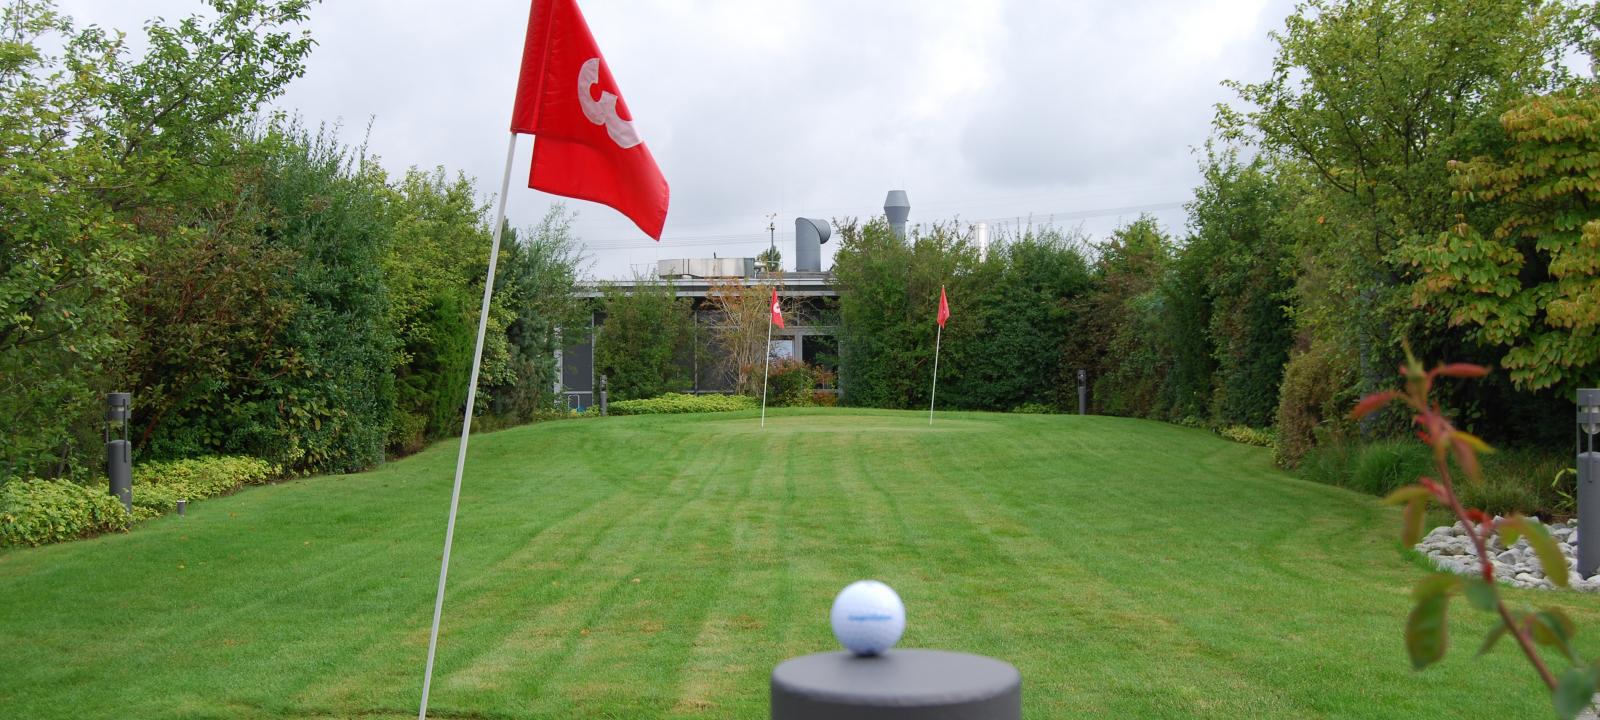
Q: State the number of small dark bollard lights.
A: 4